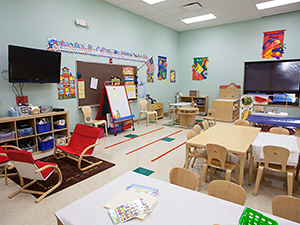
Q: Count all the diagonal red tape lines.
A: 3